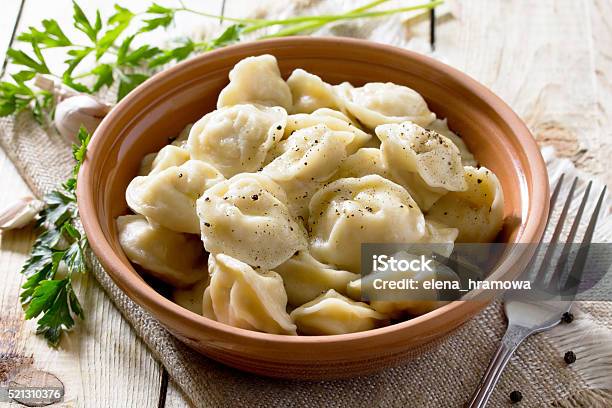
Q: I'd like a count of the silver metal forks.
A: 1